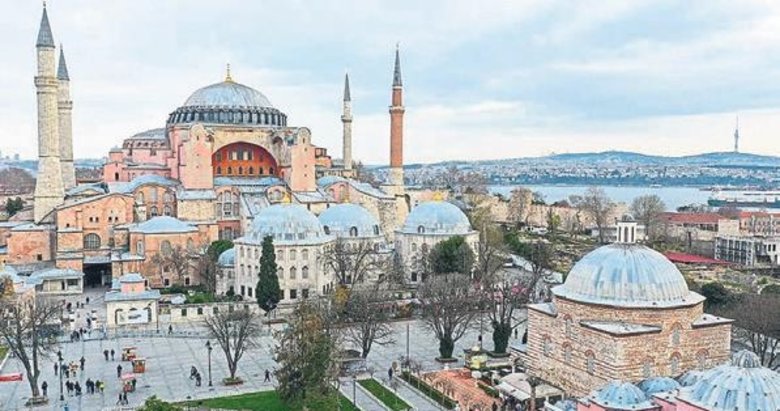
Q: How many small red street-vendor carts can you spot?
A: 3